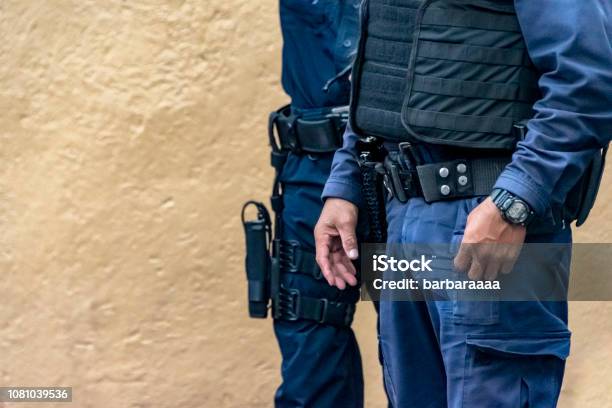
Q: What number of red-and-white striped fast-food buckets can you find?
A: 0